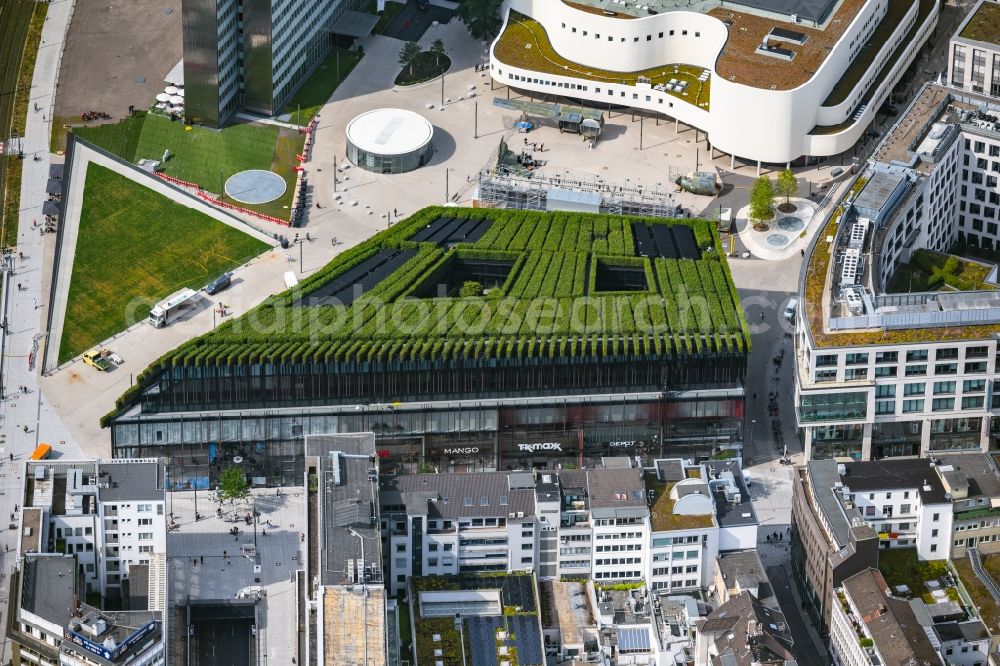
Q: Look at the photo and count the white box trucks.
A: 1